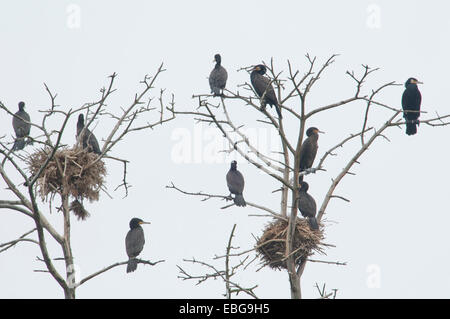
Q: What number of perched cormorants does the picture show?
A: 9